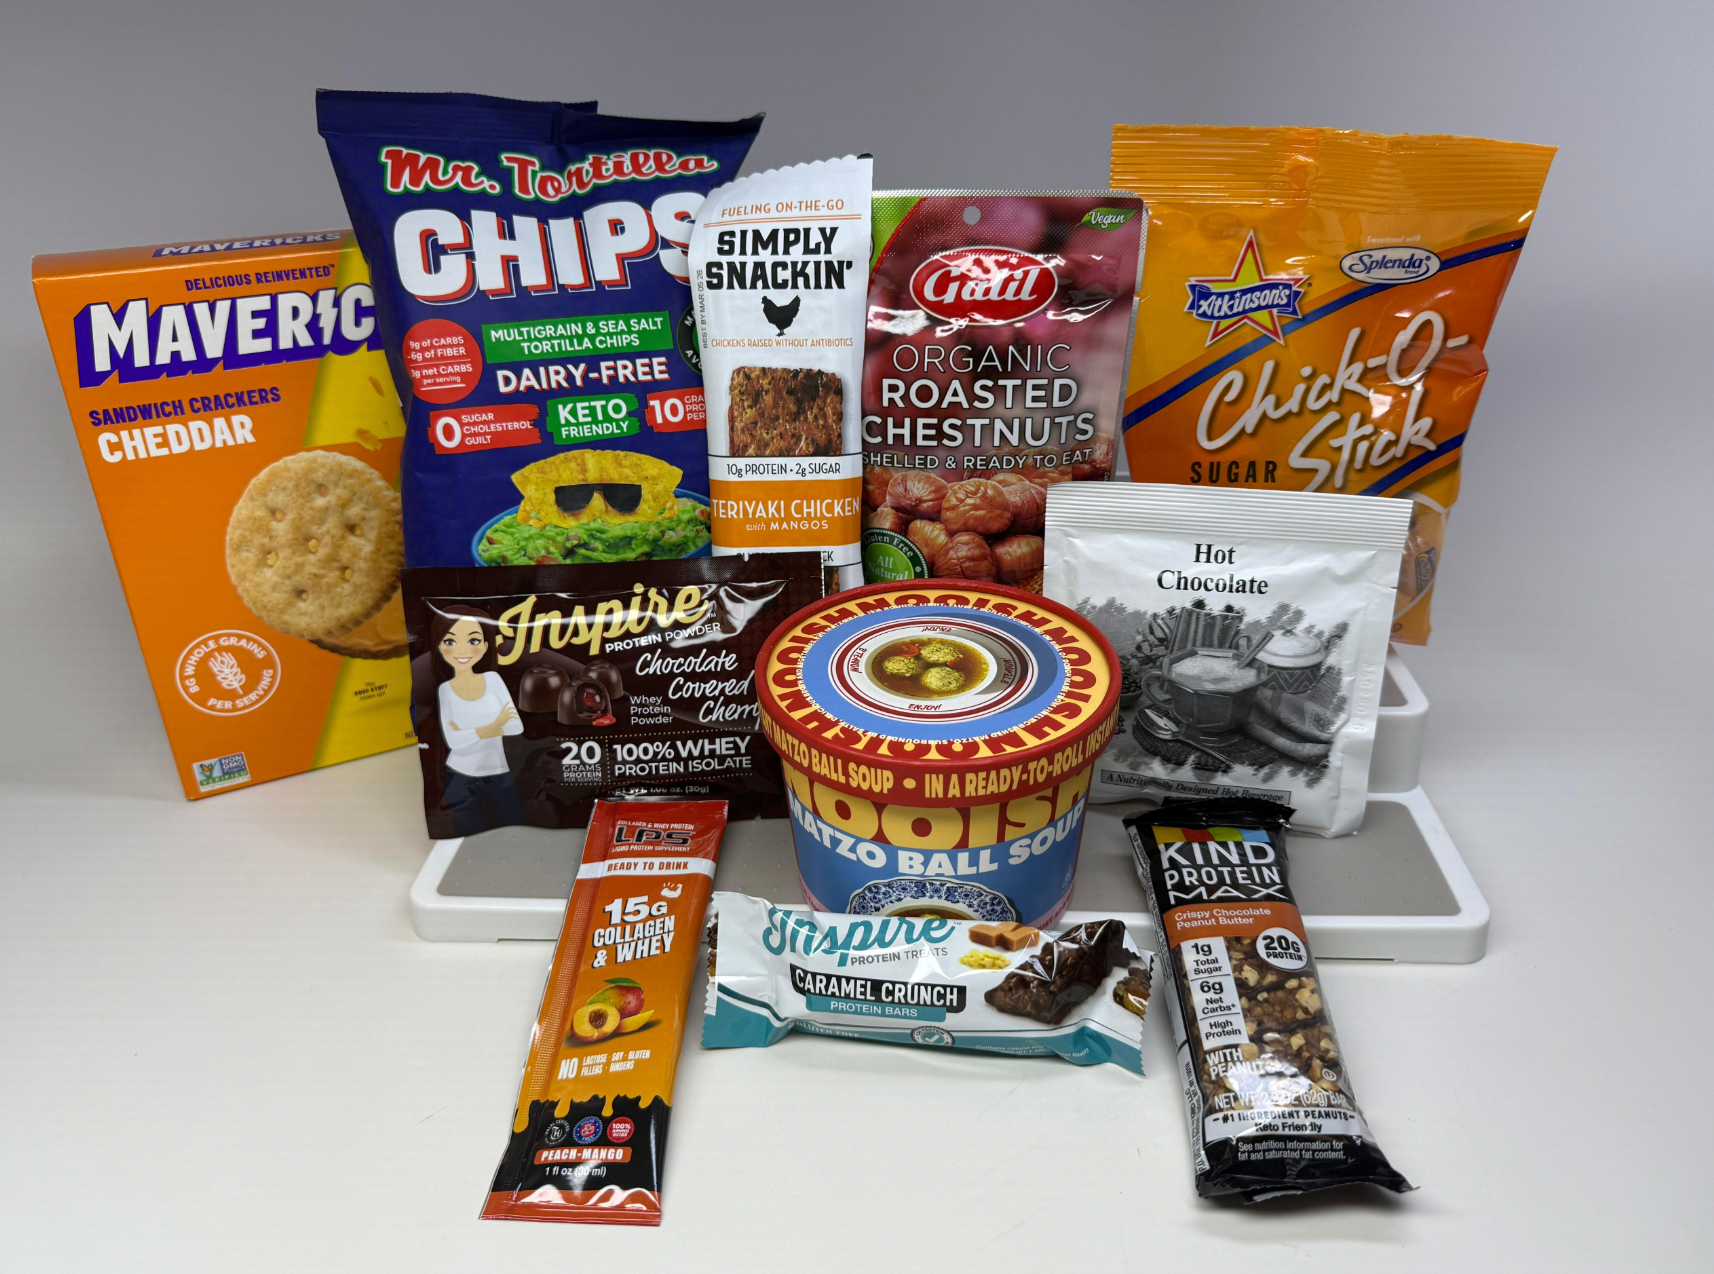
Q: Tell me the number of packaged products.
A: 11